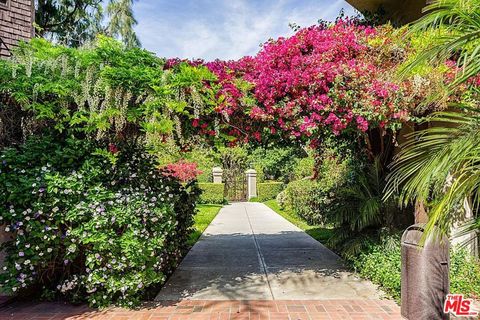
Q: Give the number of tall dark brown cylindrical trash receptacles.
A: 1